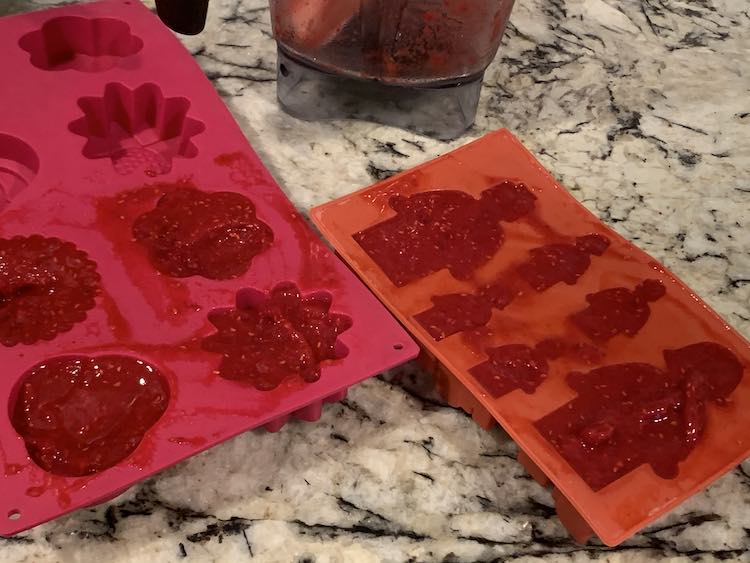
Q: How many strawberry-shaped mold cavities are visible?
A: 0